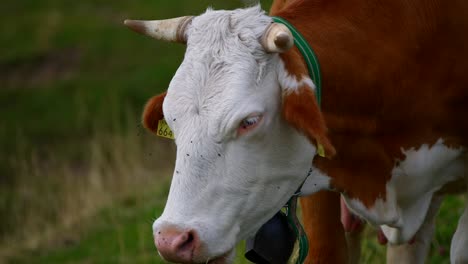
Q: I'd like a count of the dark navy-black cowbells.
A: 1